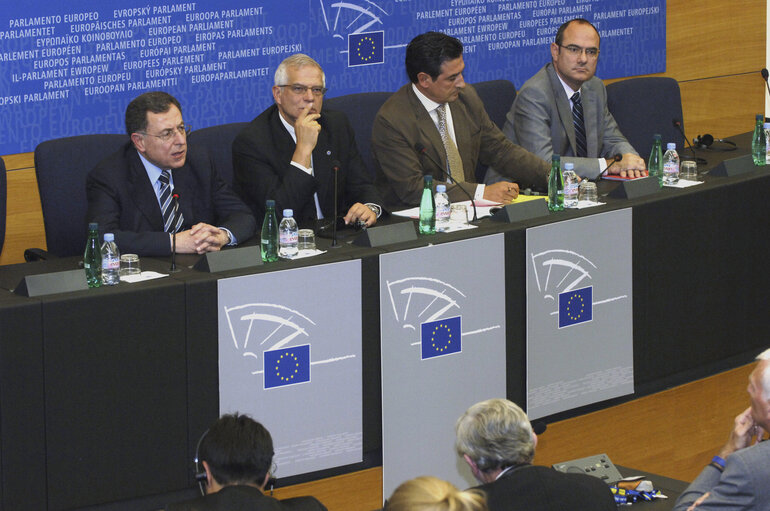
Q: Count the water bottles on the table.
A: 12